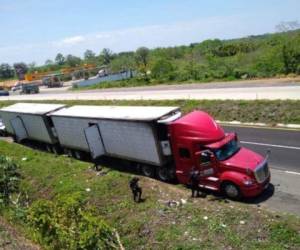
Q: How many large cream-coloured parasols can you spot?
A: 0